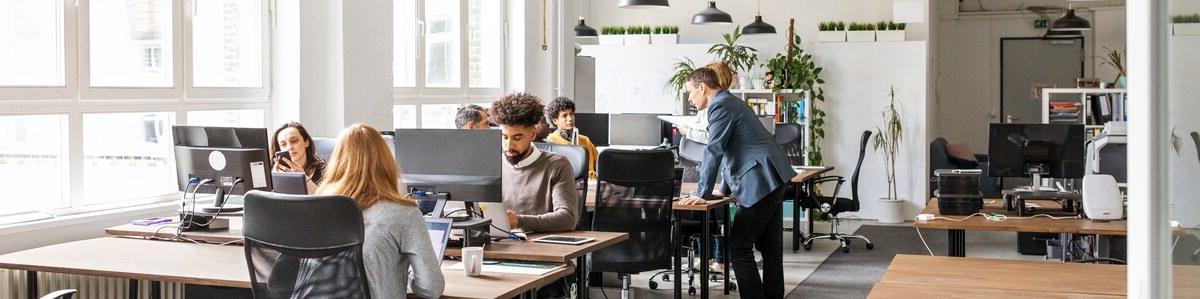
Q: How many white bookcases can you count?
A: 2